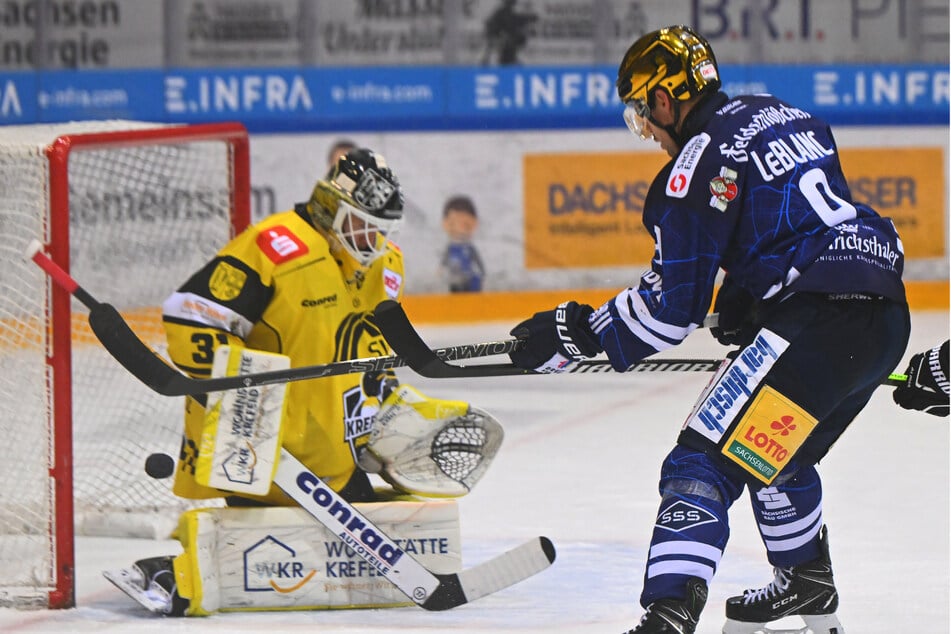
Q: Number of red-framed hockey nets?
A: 1